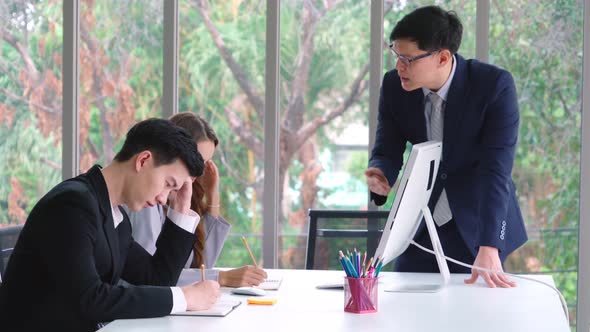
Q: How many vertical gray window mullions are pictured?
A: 6